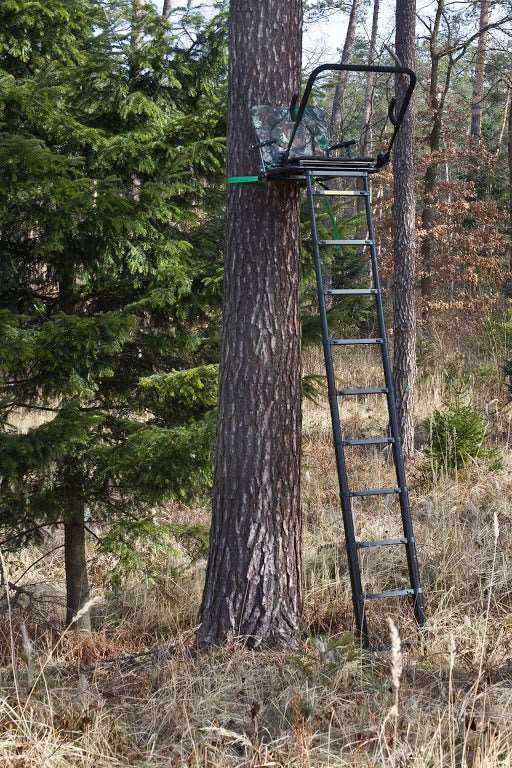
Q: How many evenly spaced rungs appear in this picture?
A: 9